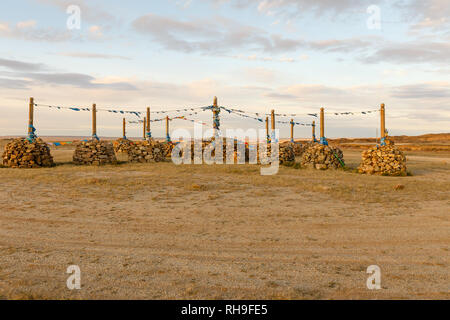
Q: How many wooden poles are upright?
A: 13